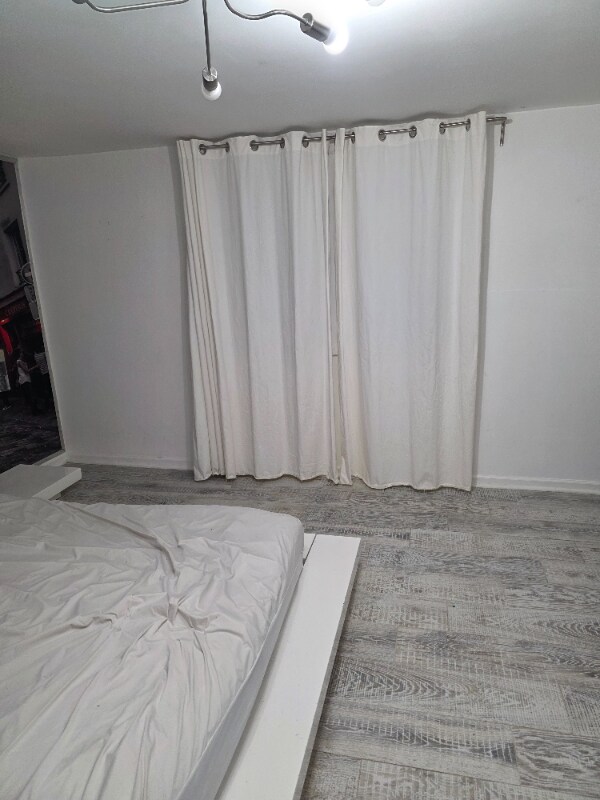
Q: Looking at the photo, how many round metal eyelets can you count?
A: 10